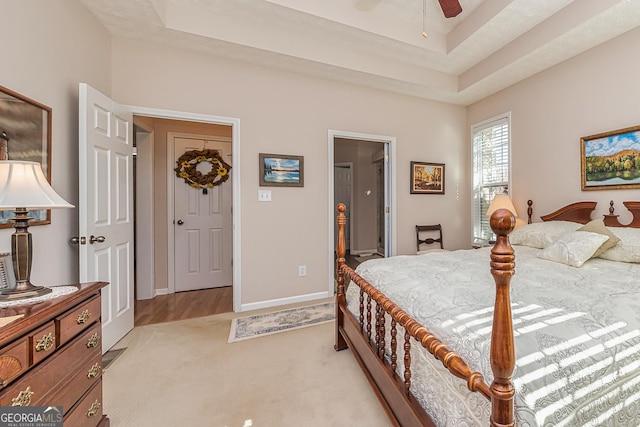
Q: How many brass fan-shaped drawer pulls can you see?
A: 6